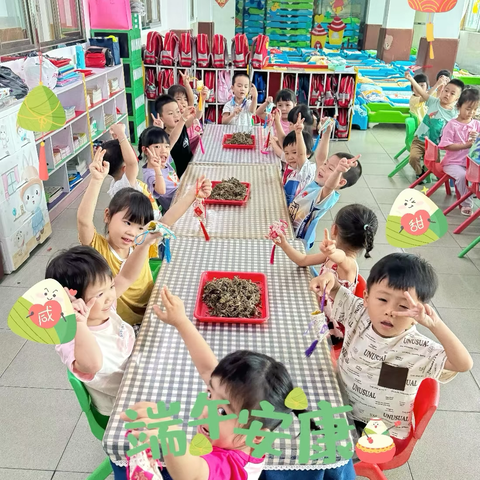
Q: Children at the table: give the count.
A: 14